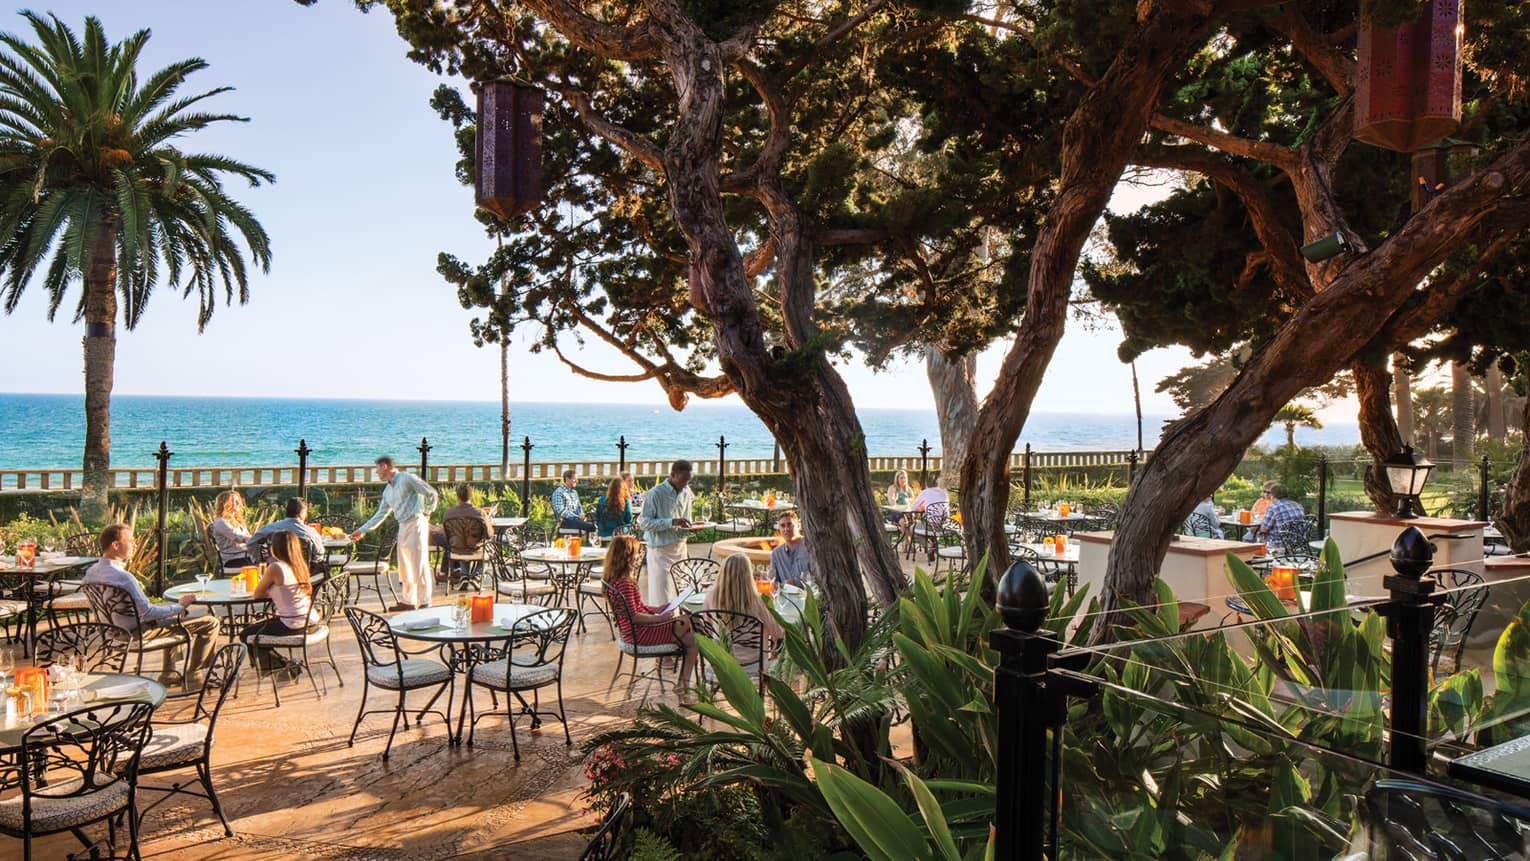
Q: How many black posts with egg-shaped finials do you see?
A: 2